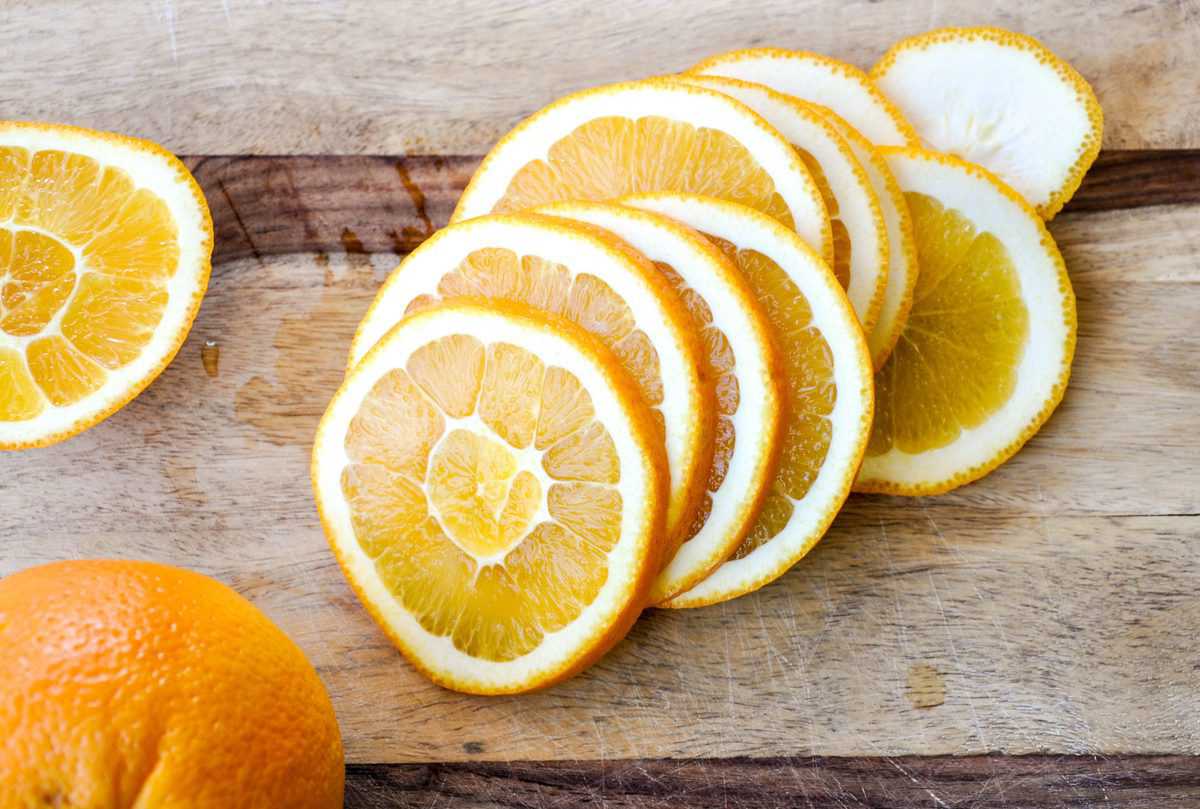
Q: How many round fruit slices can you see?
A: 11